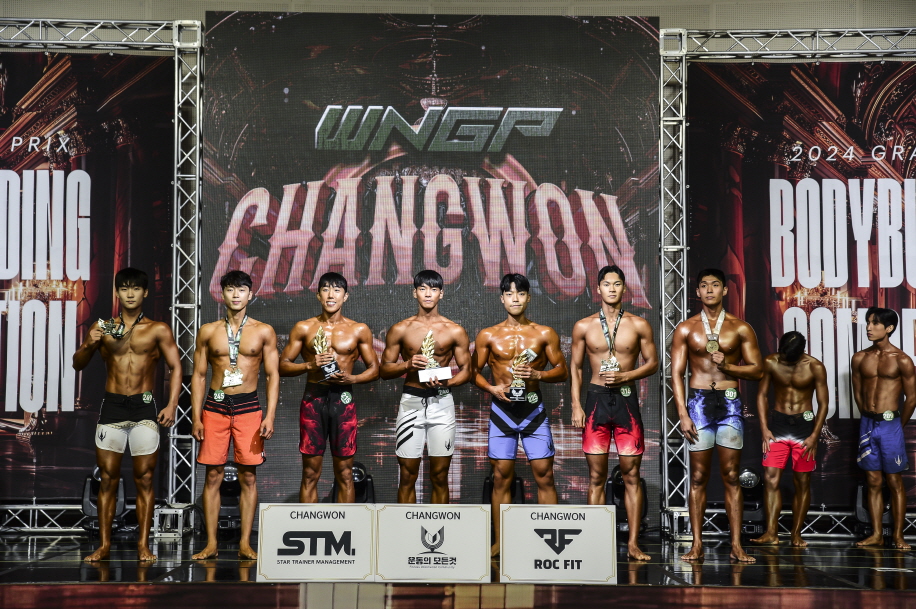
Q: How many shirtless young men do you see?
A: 9